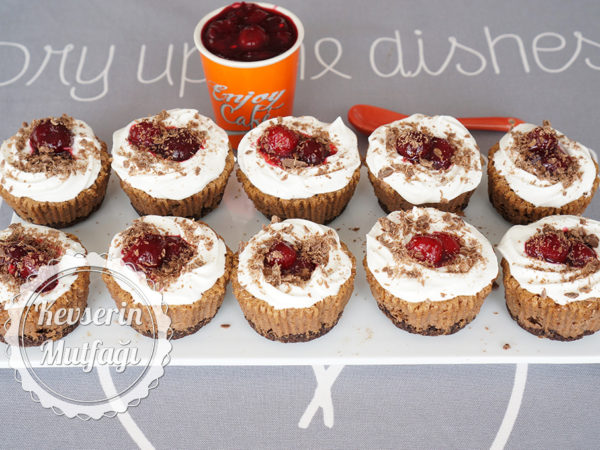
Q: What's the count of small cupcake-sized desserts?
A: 10